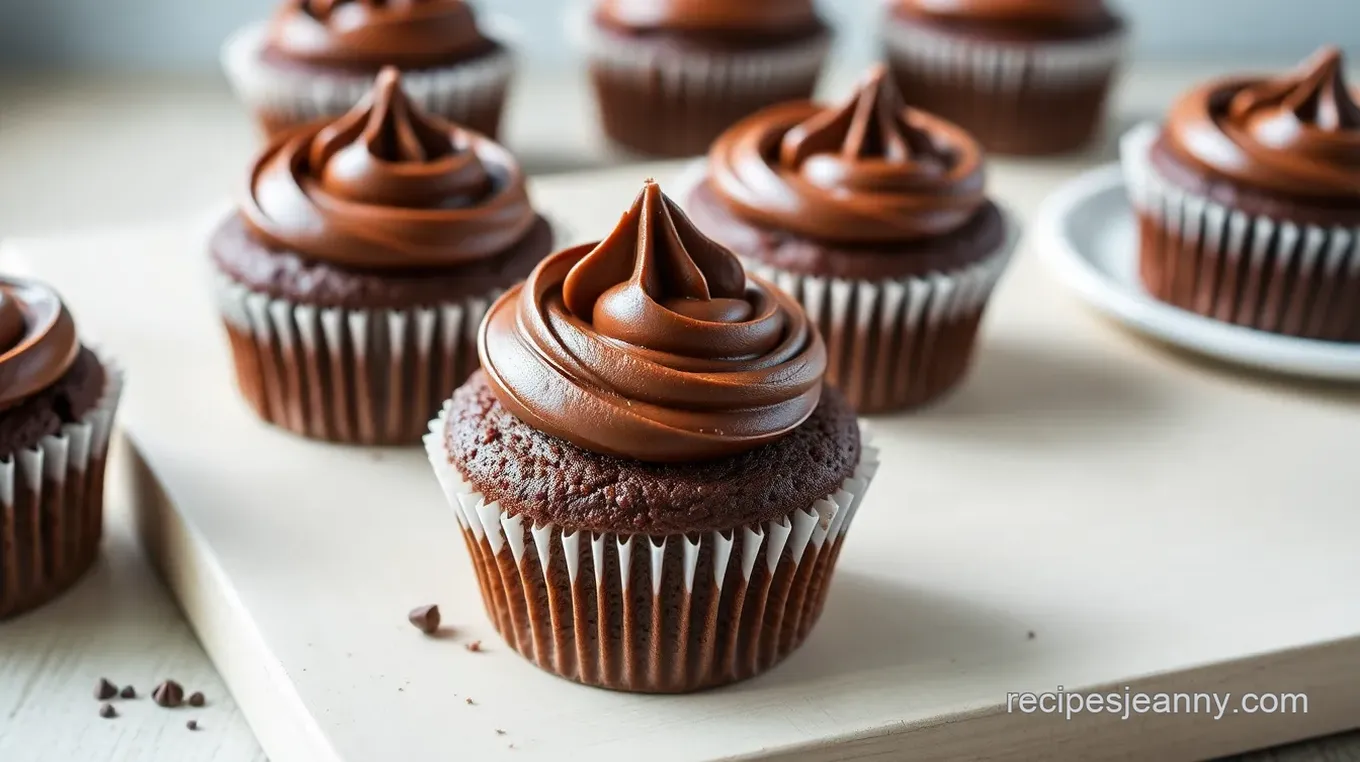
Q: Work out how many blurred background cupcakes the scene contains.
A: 3